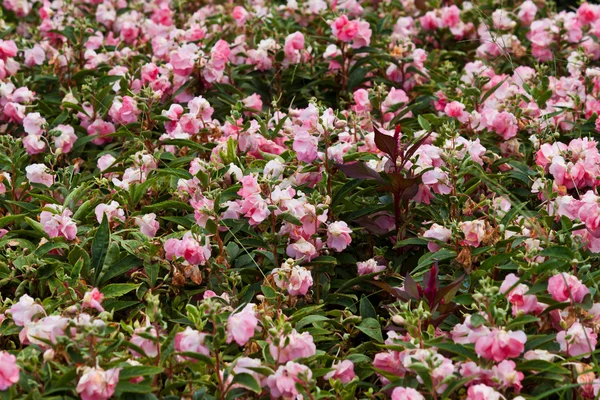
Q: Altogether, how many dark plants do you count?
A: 2